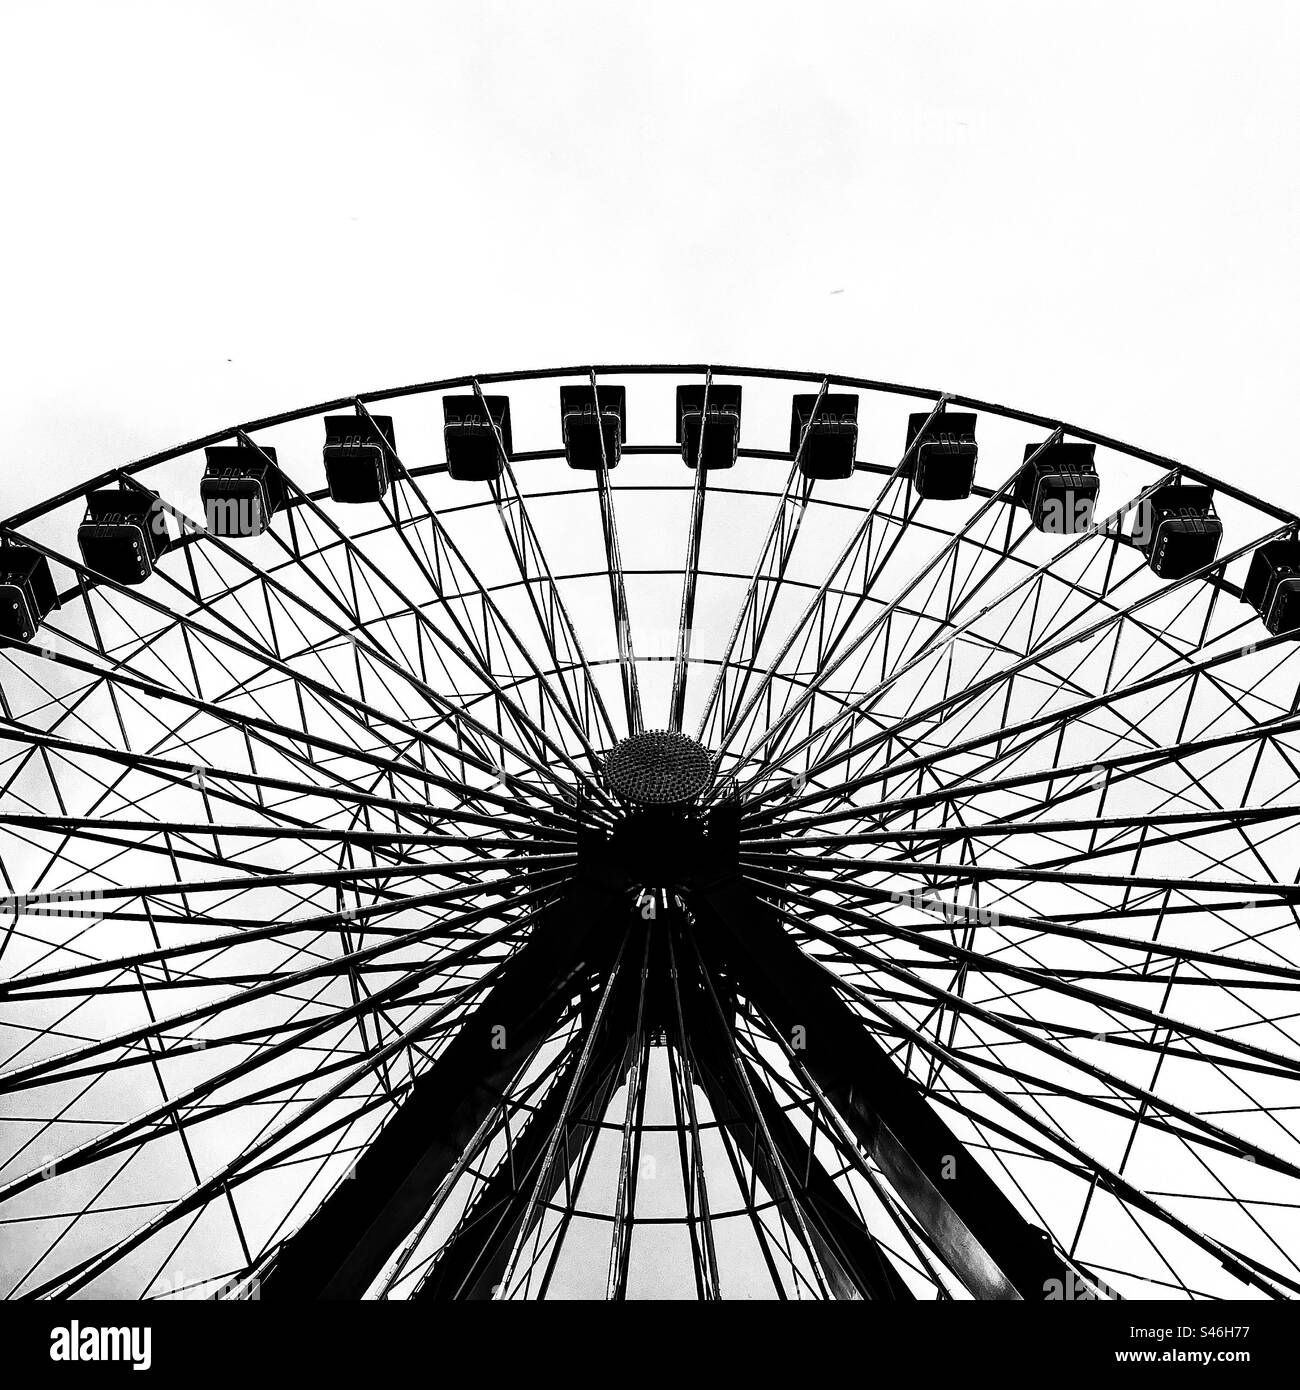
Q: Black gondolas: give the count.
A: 12